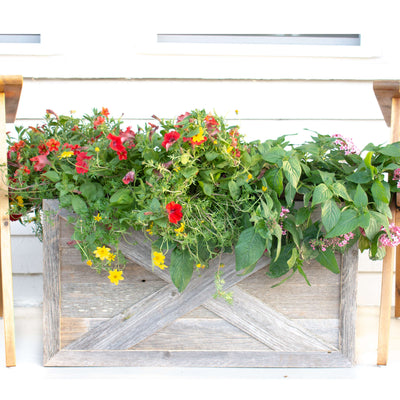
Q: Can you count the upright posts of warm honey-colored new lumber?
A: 2